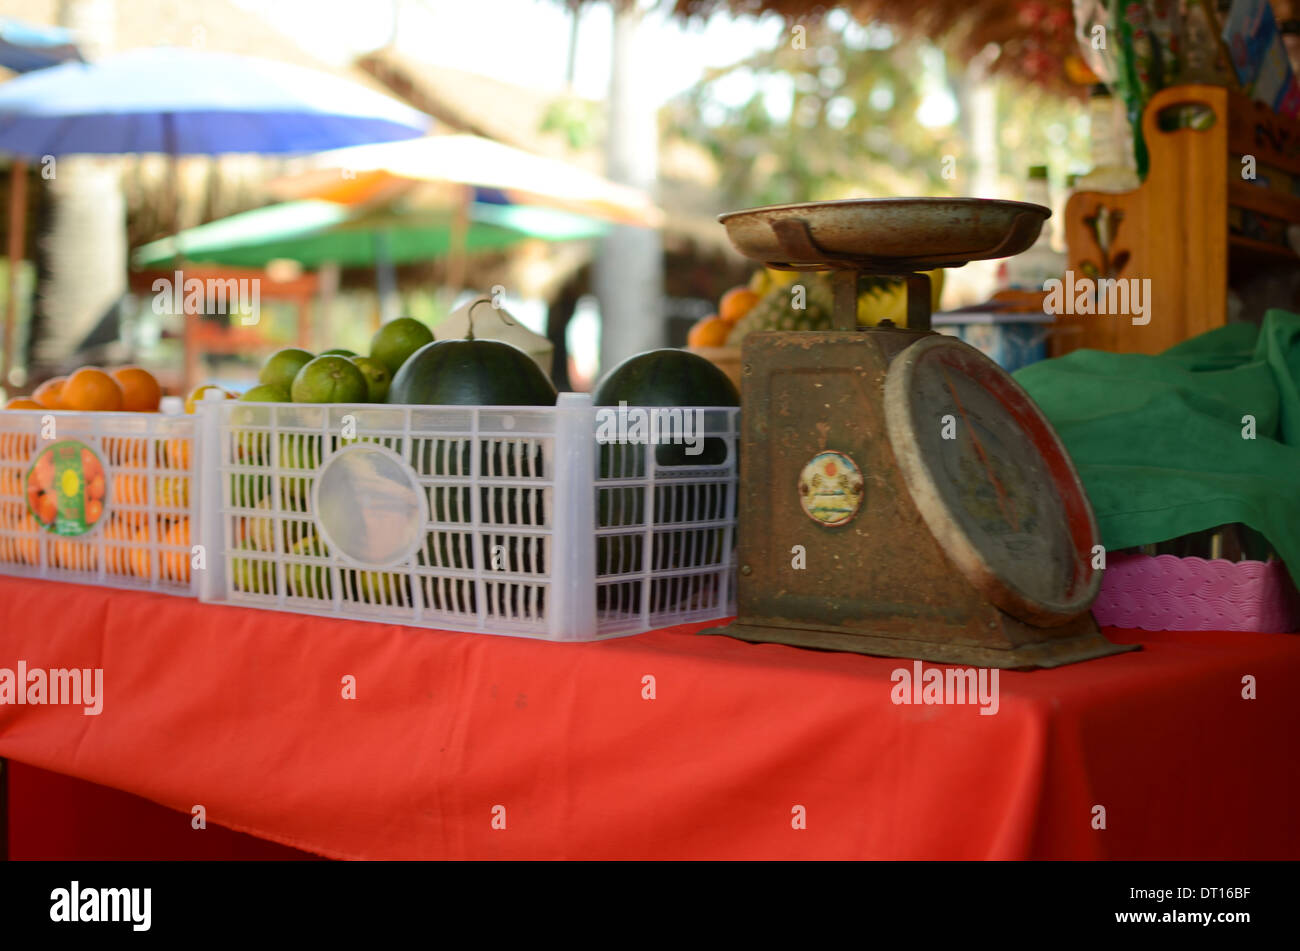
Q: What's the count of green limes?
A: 6